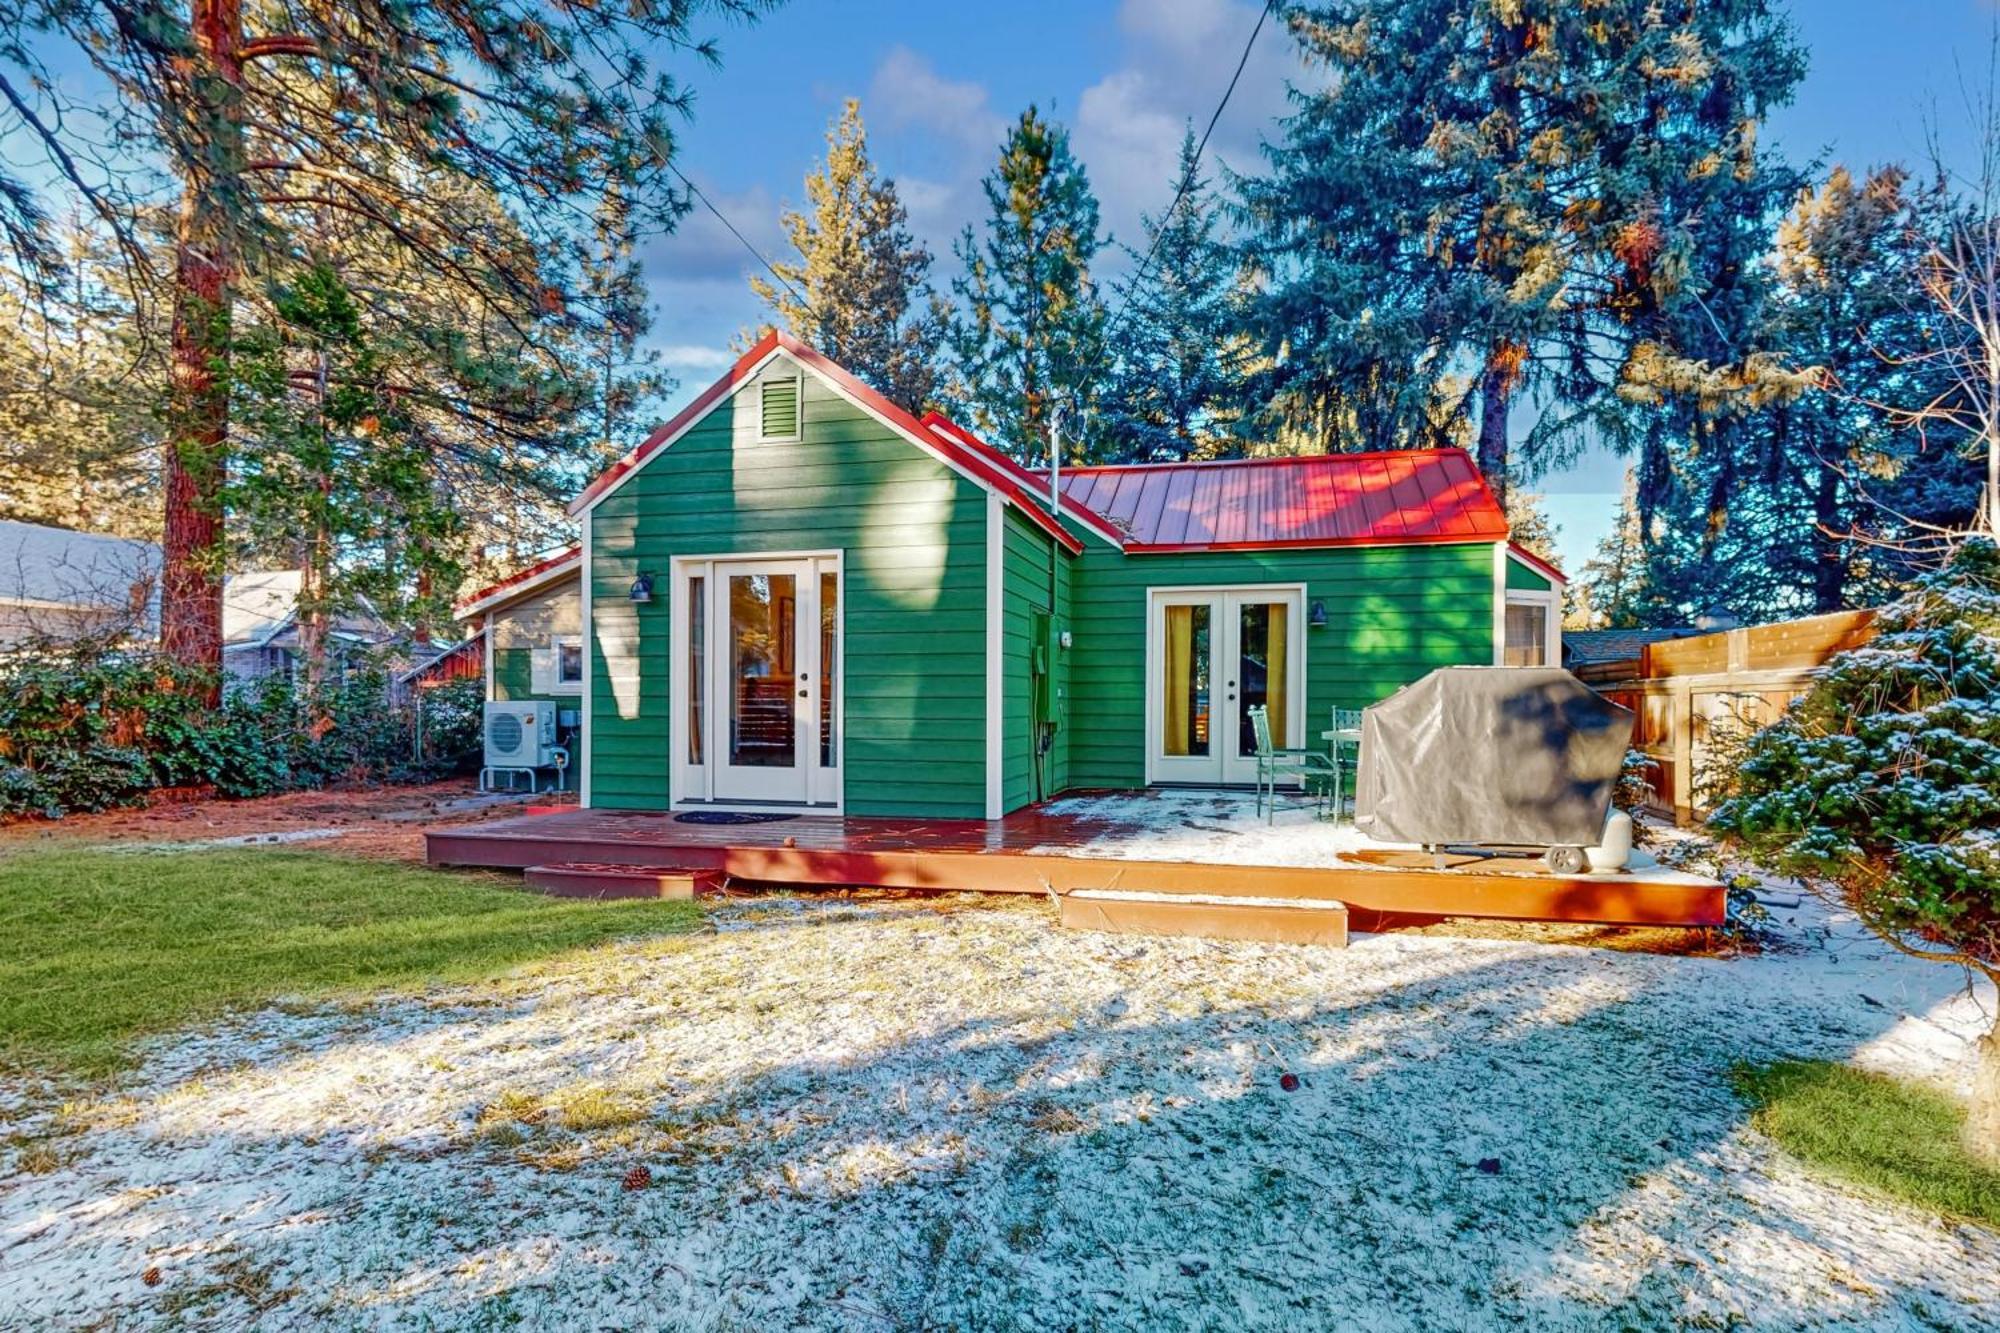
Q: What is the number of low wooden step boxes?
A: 2